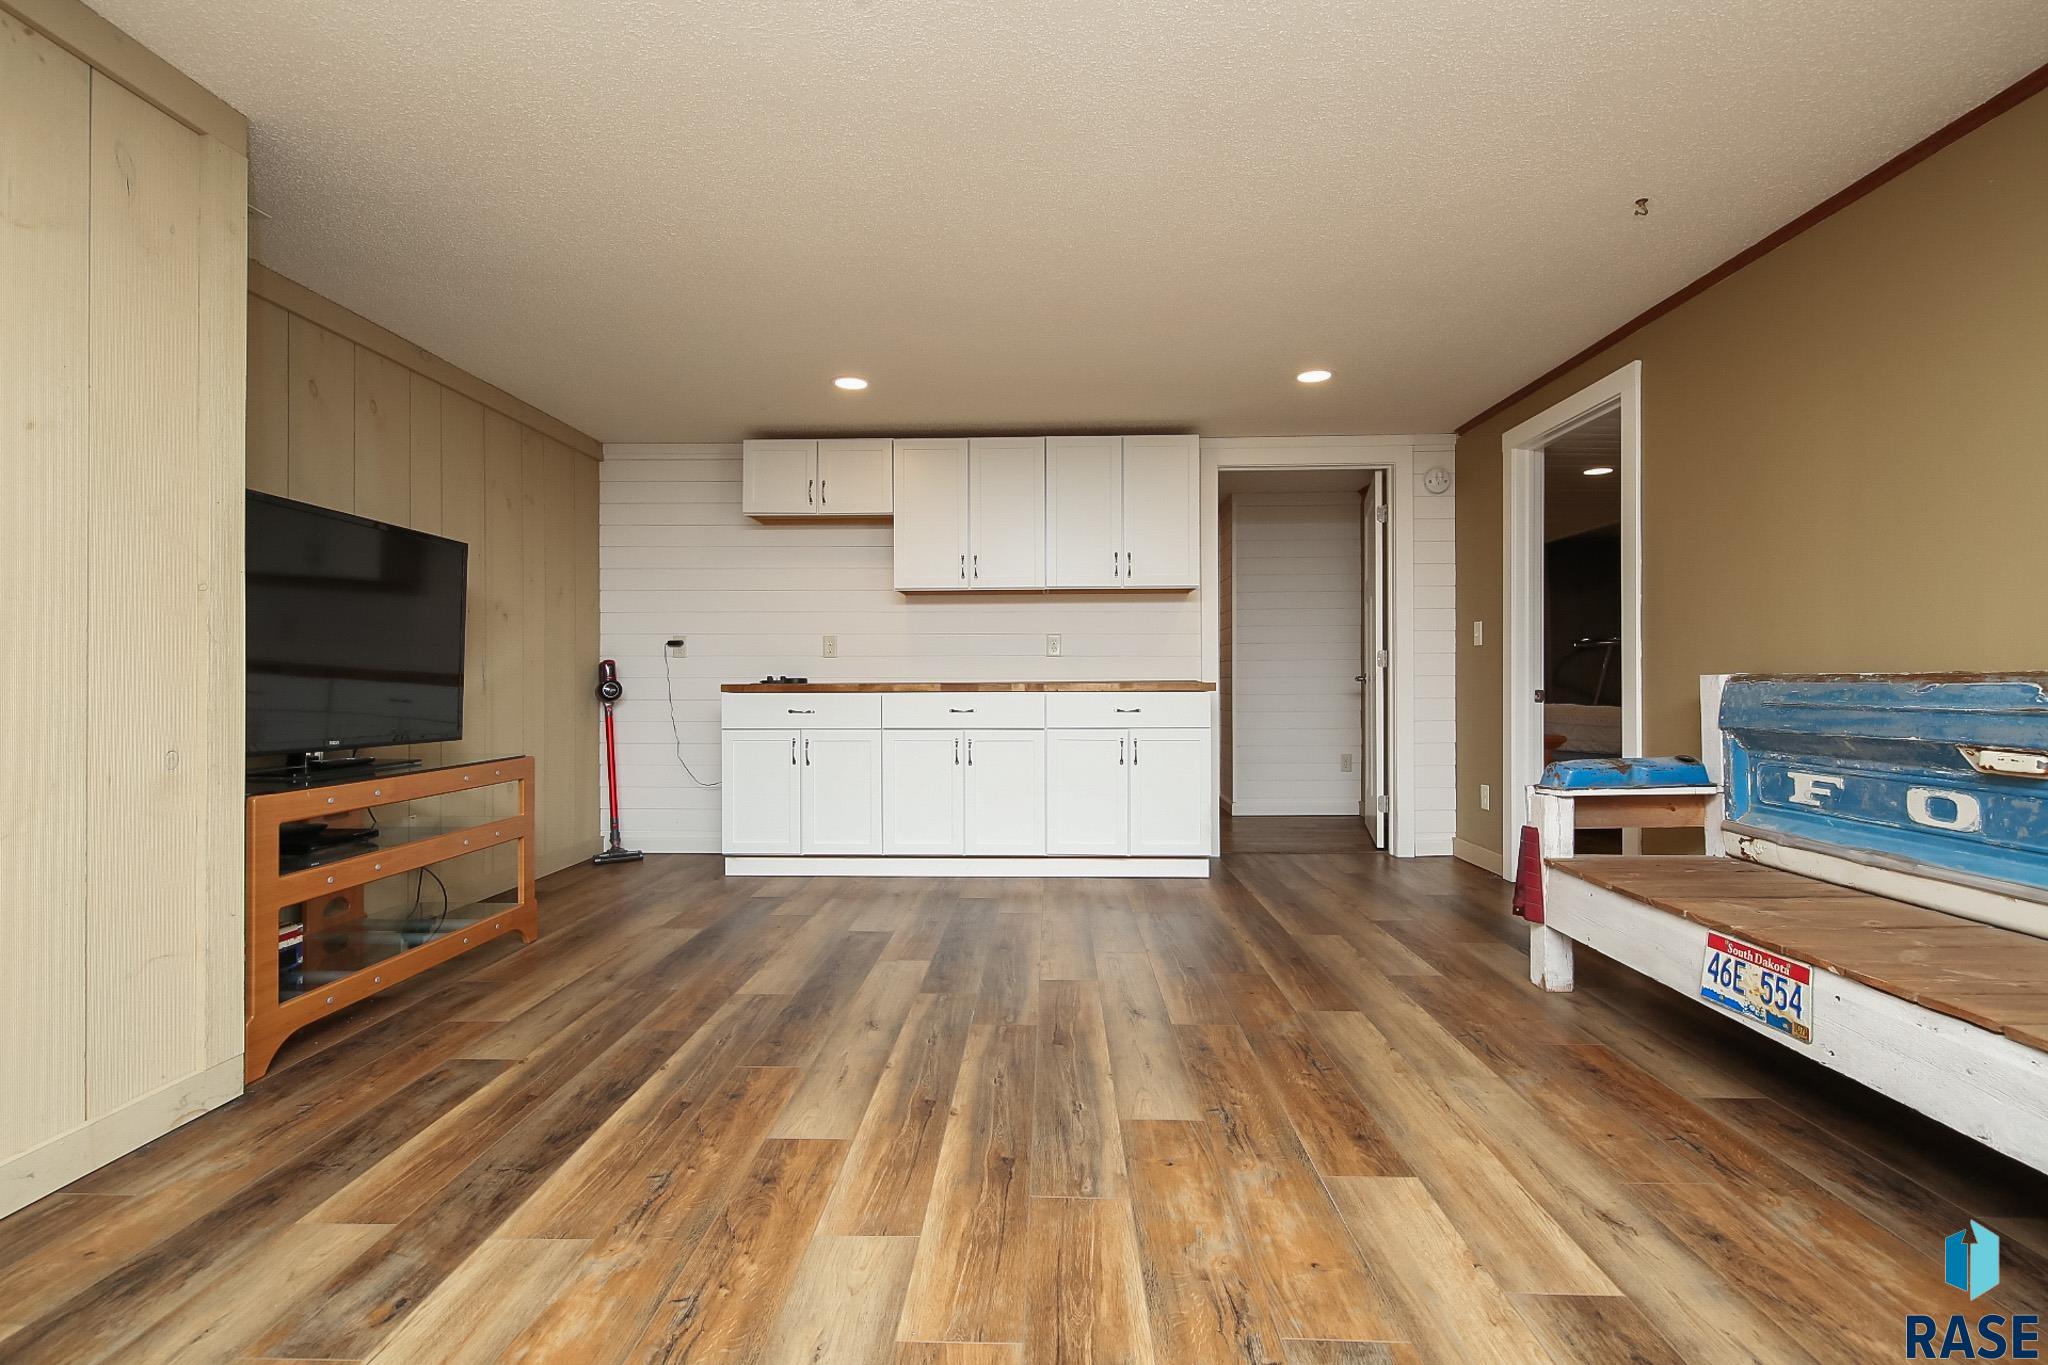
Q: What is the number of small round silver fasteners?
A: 12